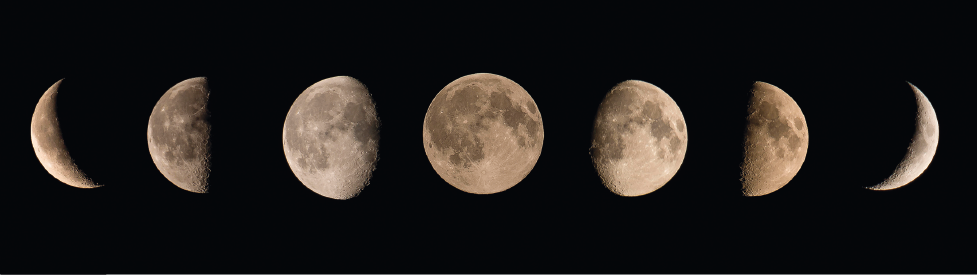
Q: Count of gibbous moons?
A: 2